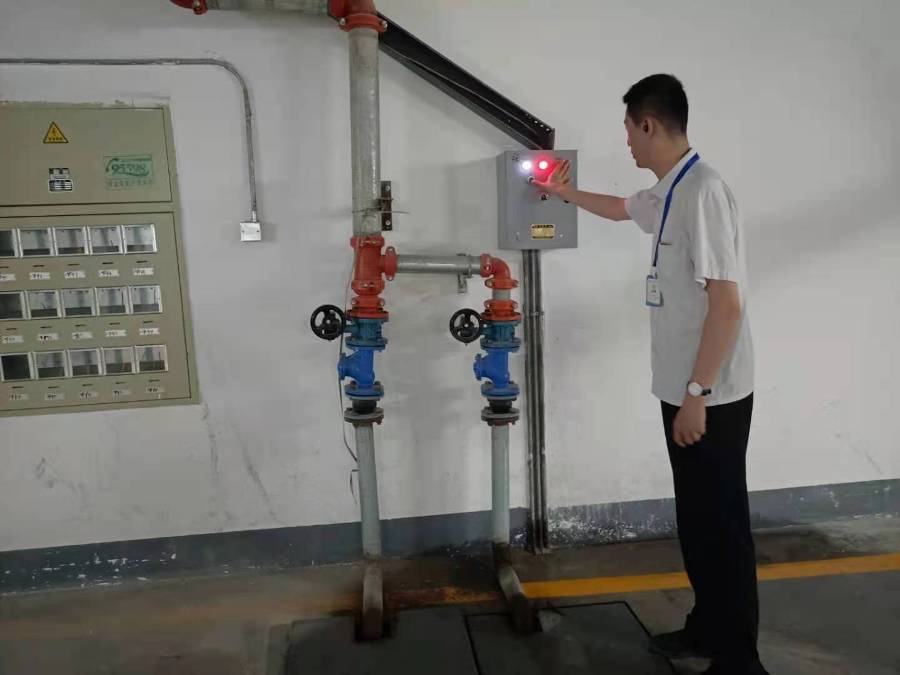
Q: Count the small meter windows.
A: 15